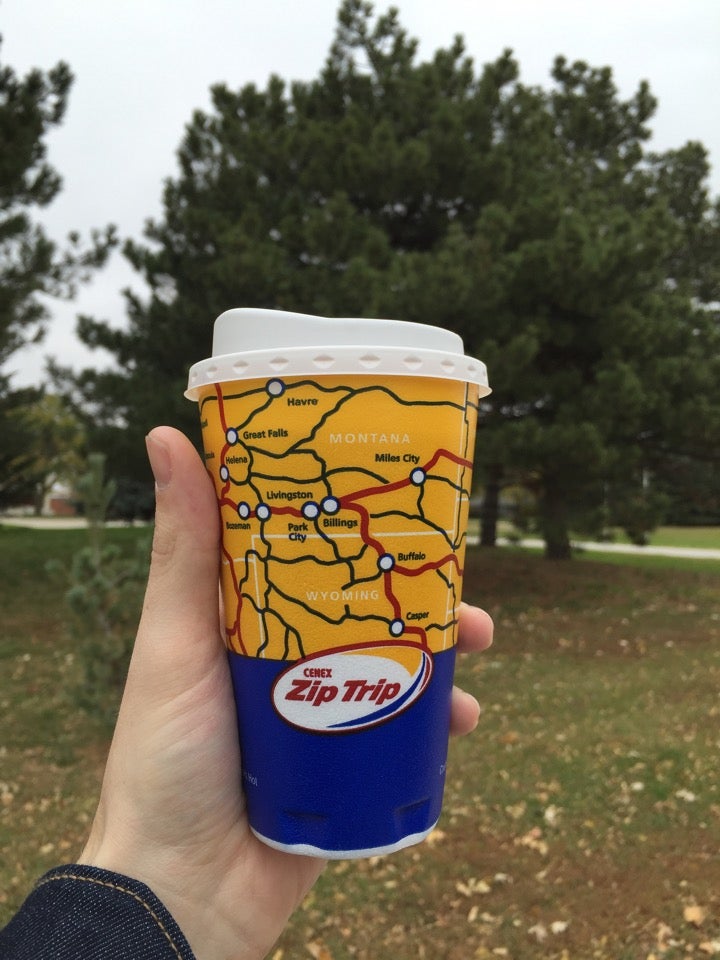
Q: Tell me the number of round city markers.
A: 10